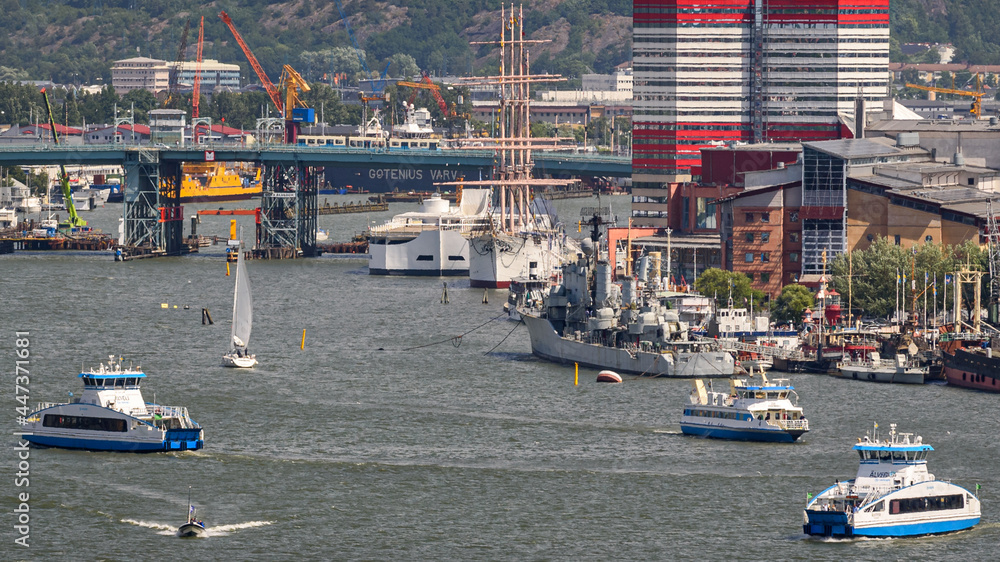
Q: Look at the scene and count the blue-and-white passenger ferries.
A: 3